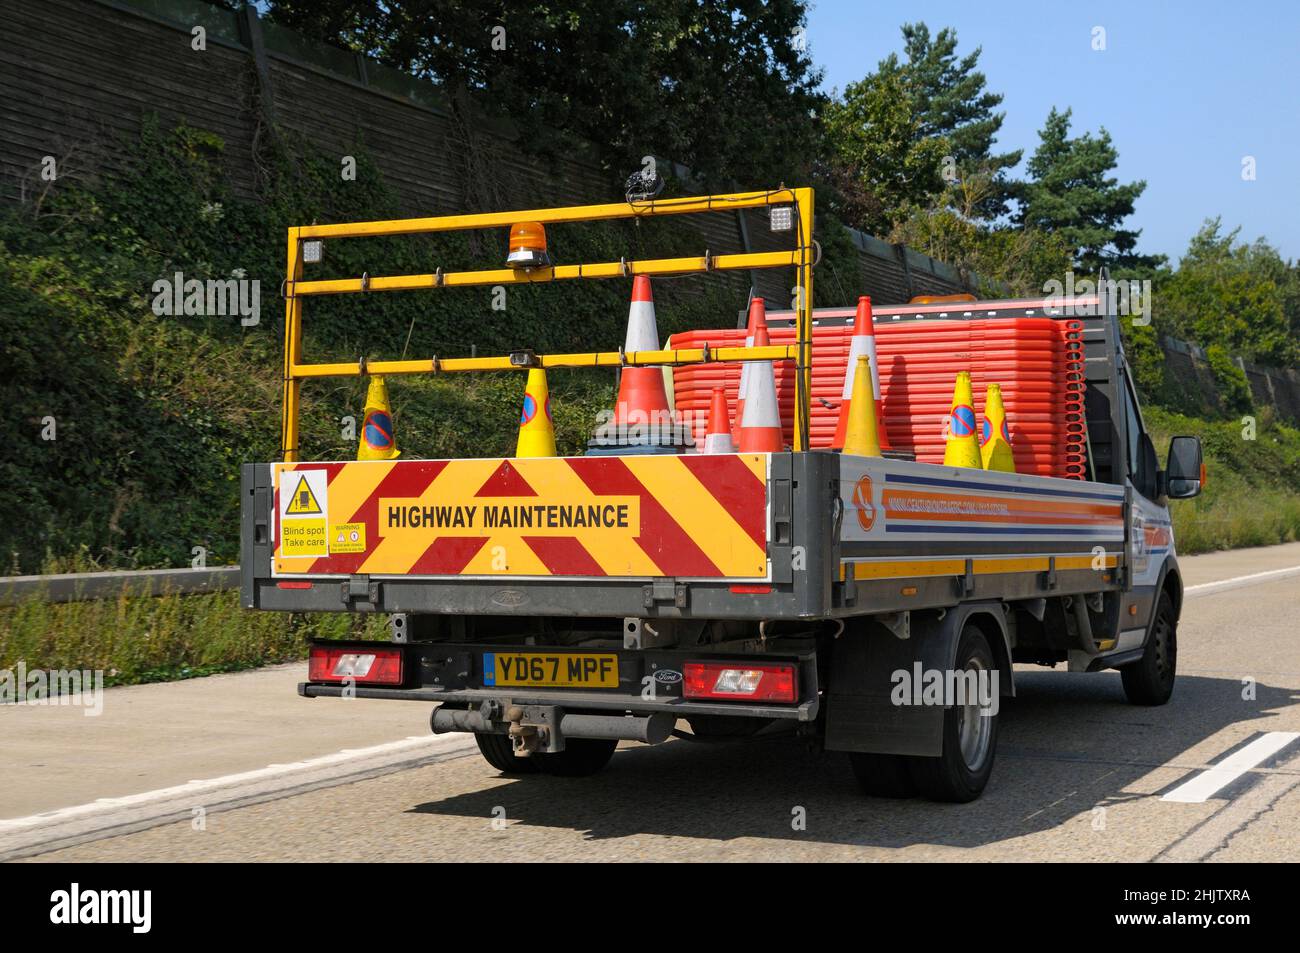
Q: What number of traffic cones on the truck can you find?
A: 10